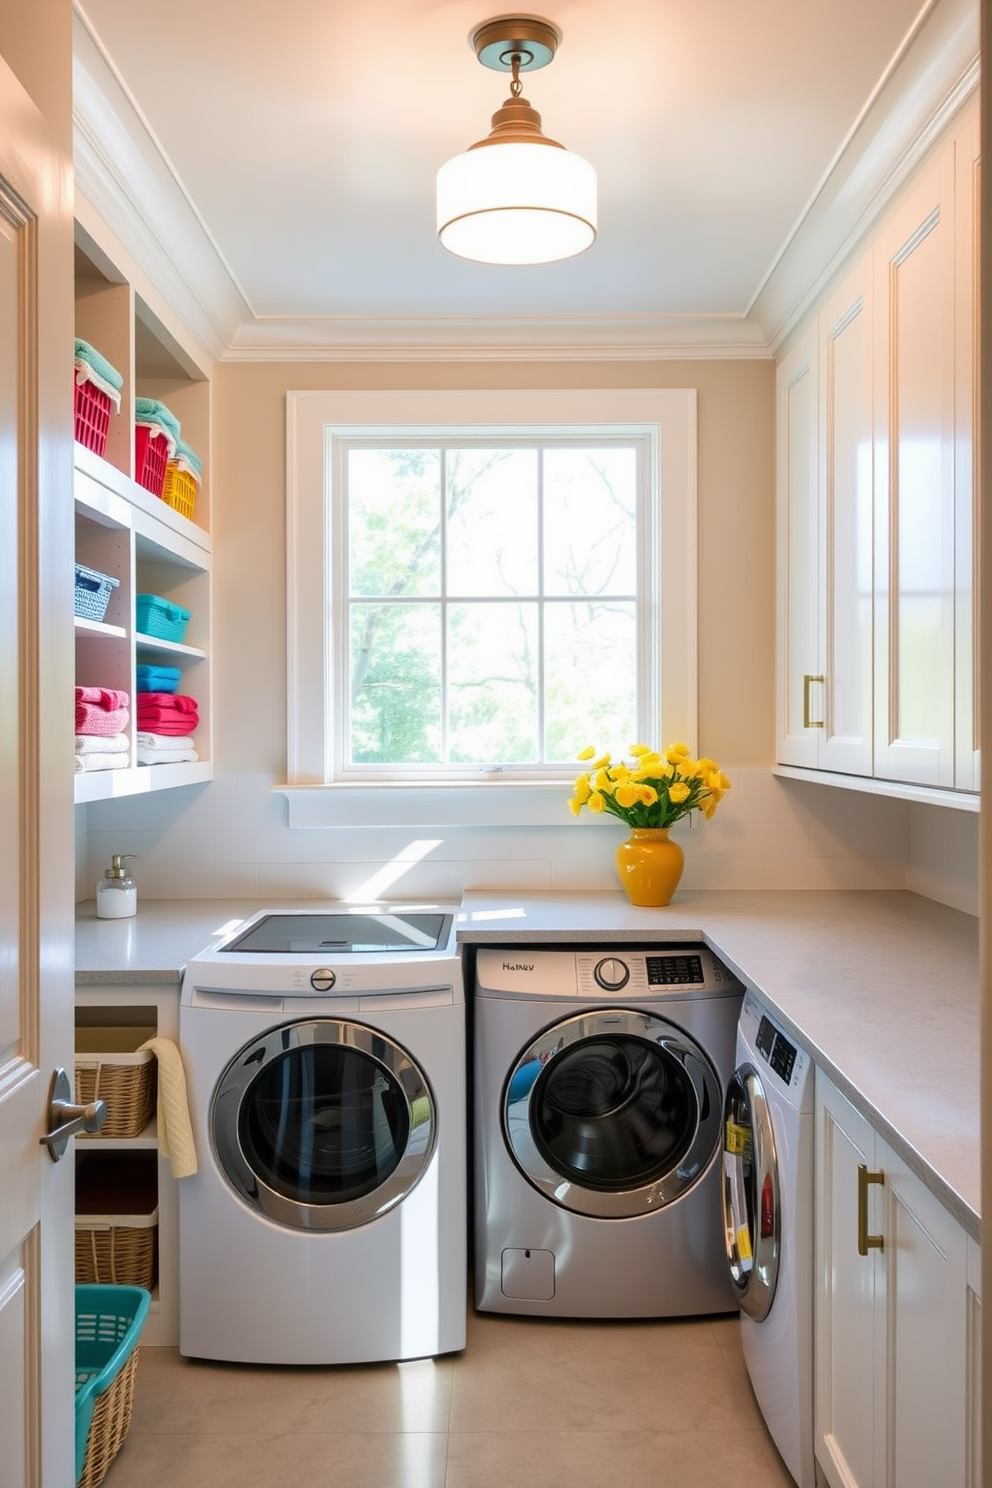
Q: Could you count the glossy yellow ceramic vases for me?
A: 1